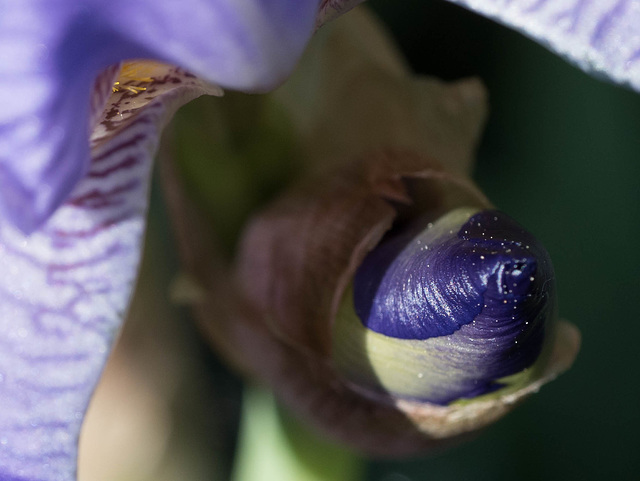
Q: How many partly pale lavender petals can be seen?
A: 3